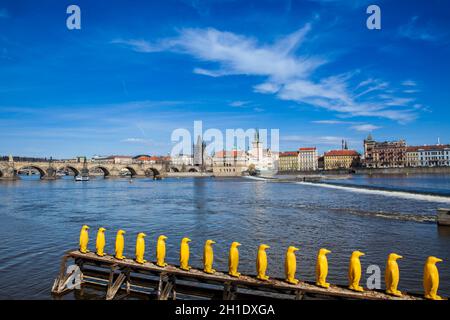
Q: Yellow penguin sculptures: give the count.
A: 14